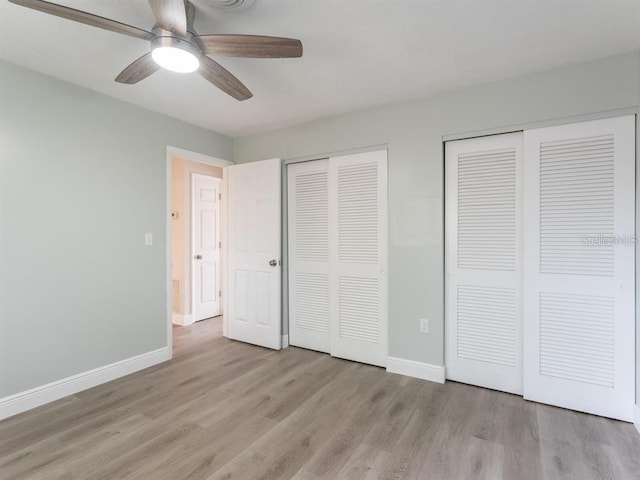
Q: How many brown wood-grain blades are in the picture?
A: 5